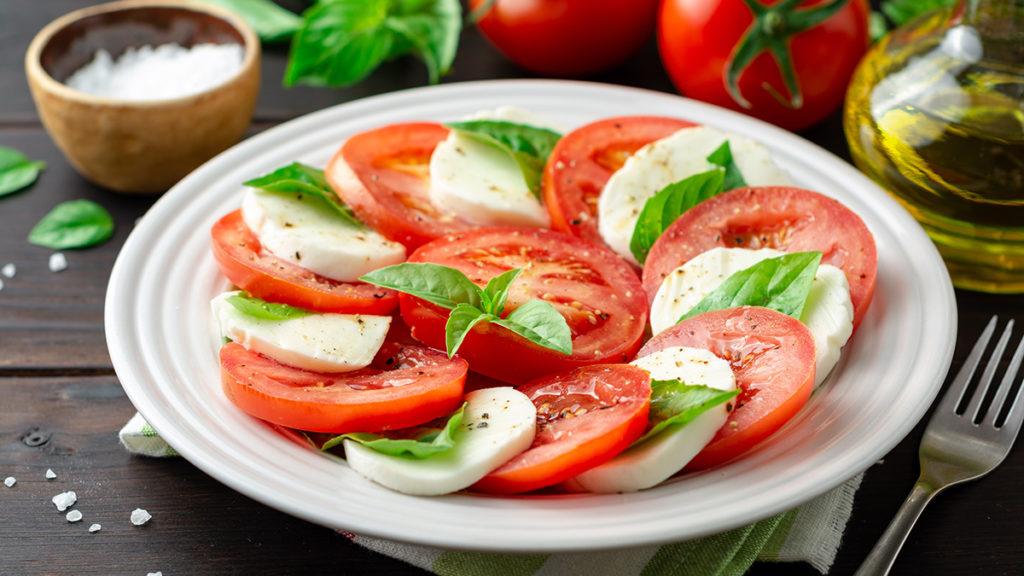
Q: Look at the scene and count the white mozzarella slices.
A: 7